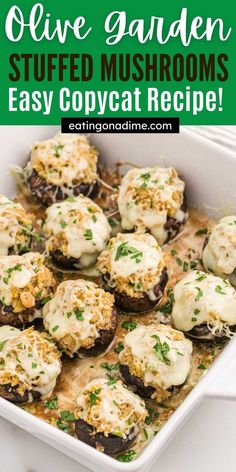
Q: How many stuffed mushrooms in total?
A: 12